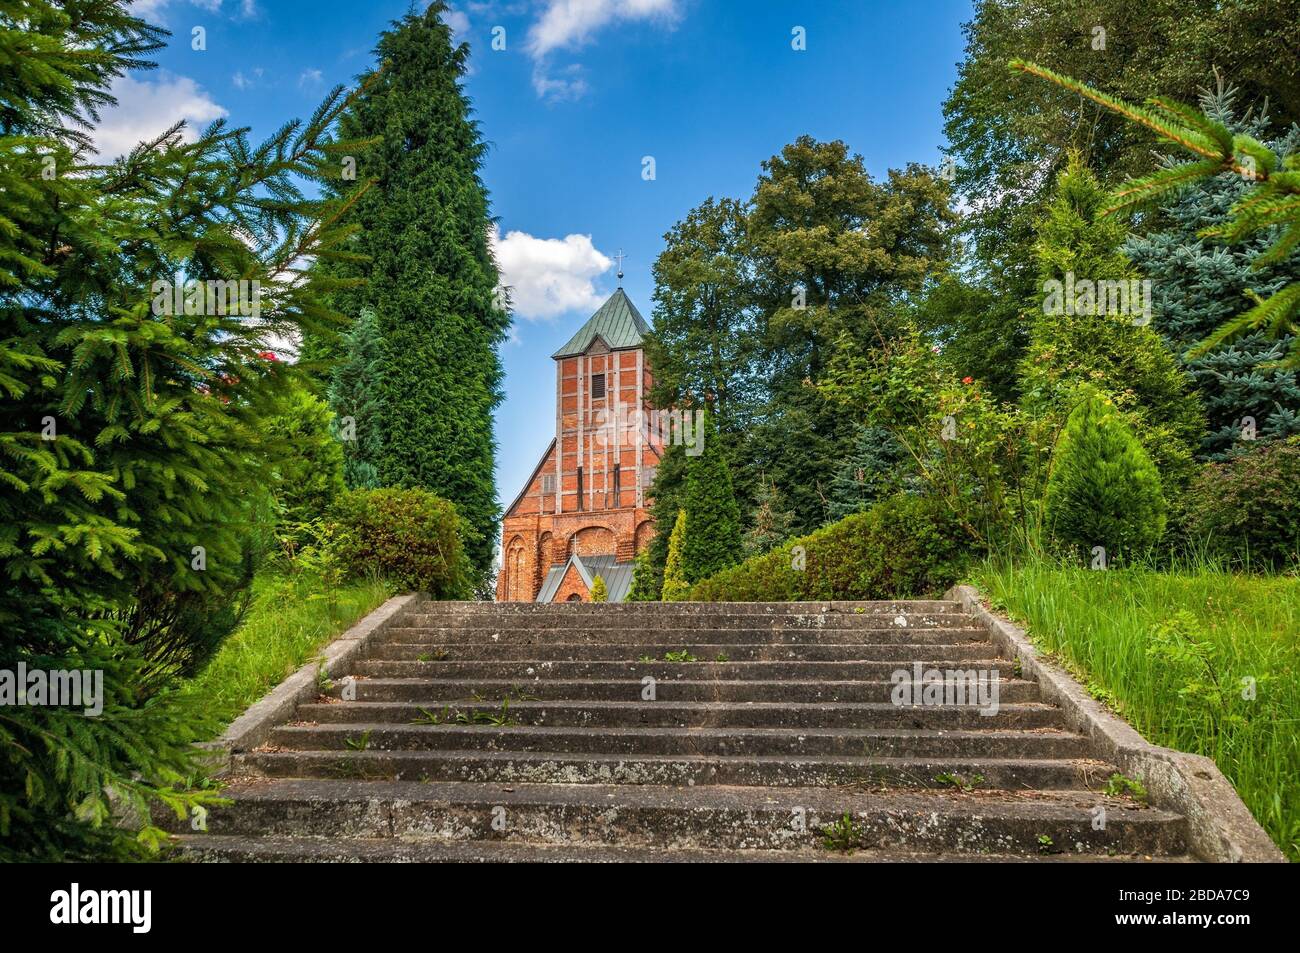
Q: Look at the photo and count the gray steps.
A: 11